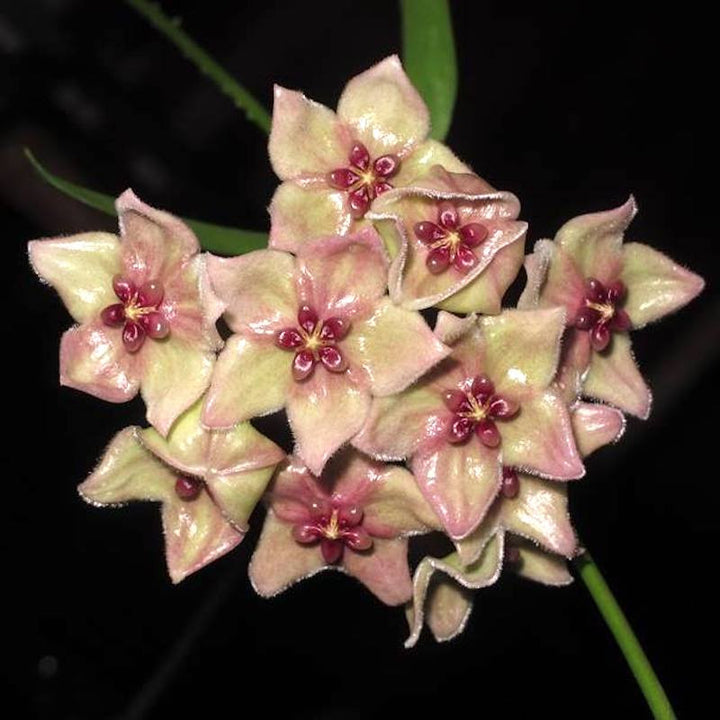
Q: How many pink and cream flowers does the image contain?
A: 10